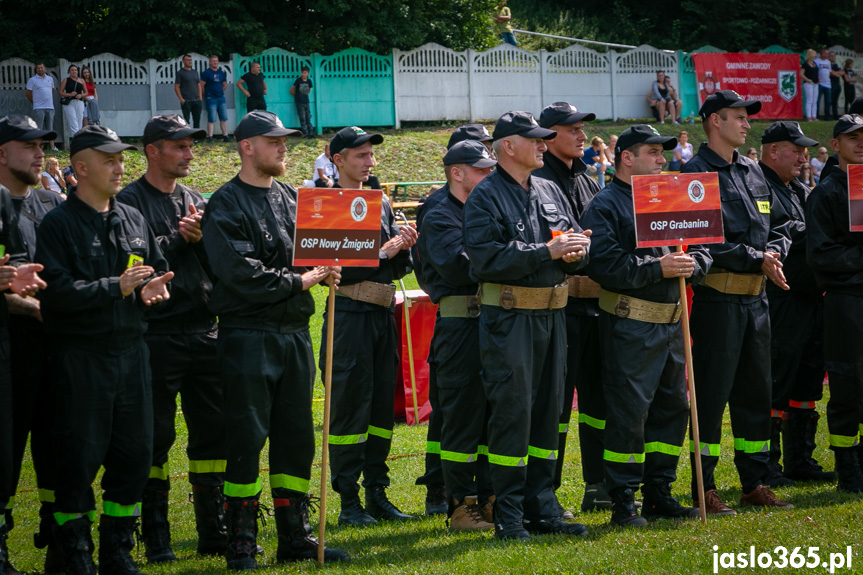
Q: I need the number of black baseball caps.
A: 13